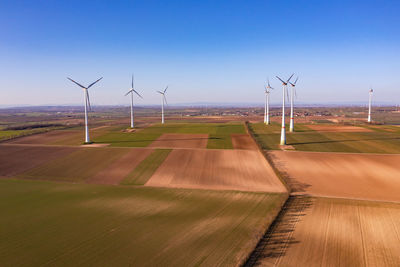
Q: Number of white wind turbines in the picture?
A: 8